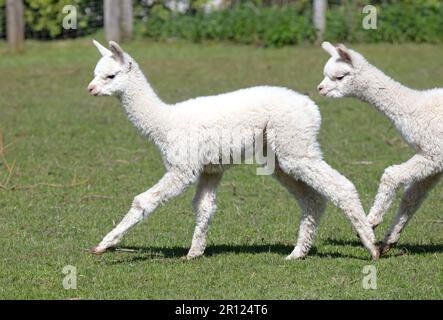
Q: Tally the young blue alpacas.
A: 0